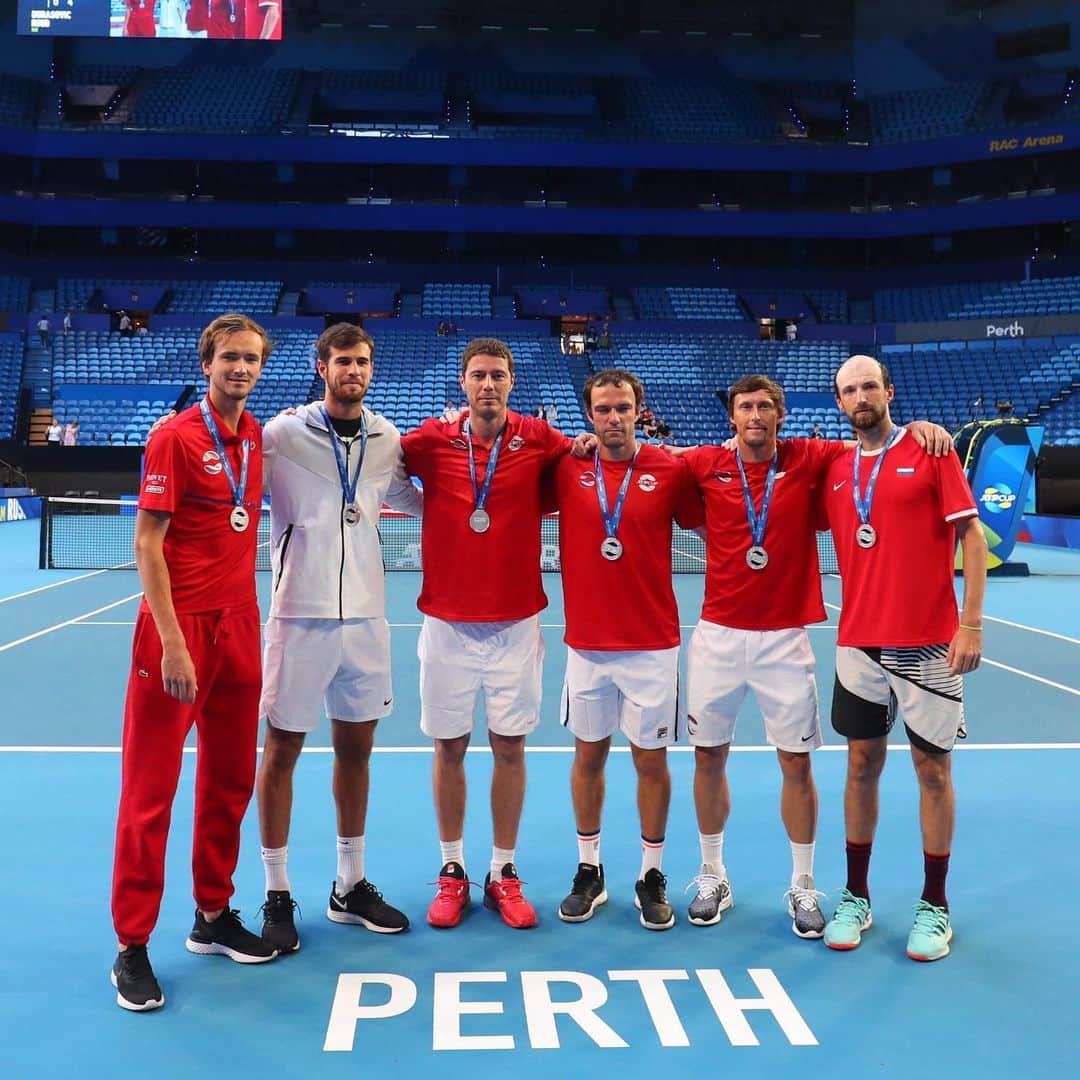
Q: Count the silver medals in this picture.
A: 6